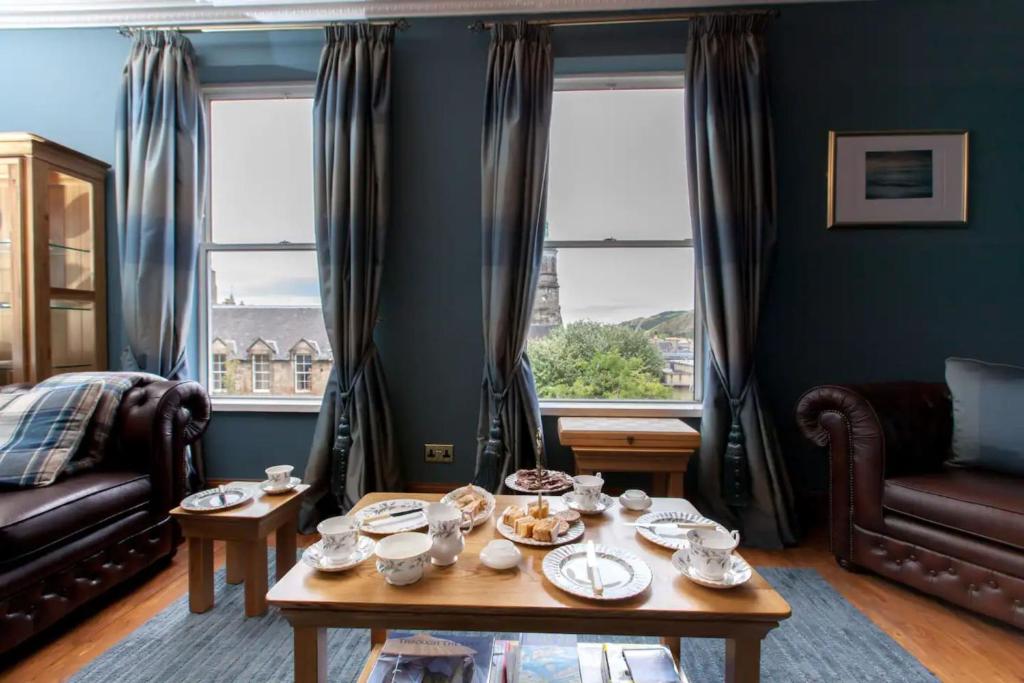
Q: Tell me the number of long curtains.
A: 4